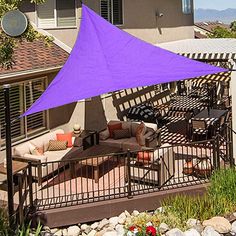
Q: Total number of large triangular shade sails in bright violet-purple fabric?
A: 1